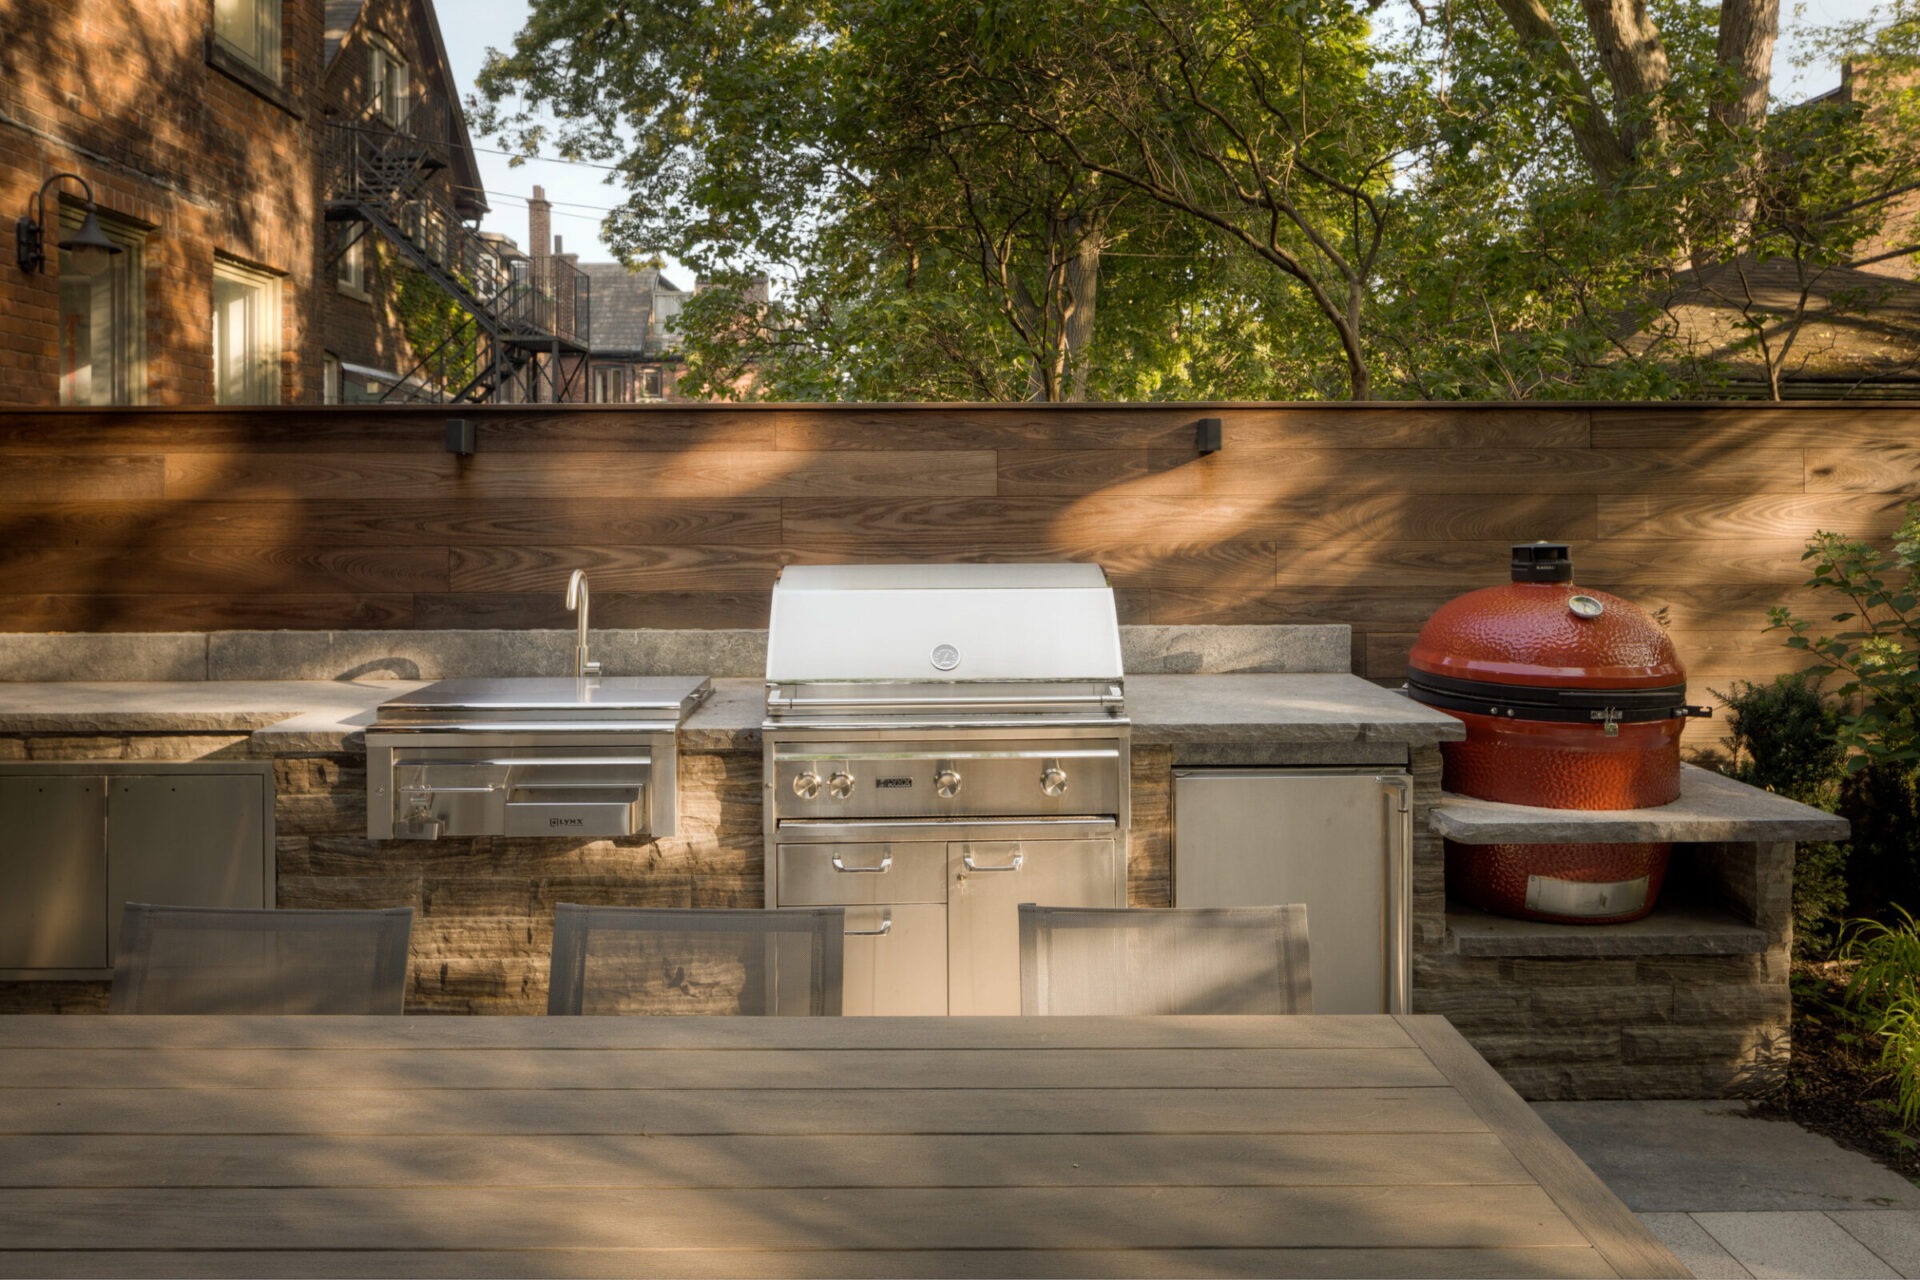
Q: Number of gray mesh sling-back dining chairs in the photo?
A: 3